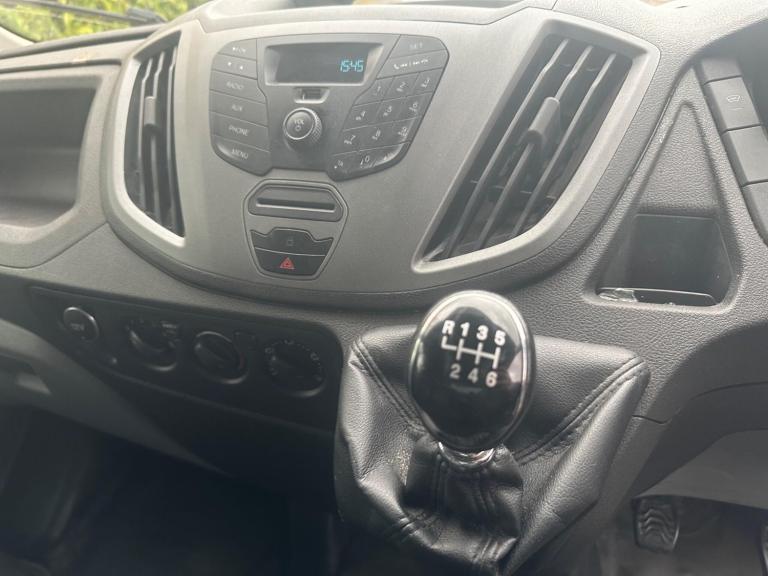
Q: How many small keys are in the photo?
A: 12